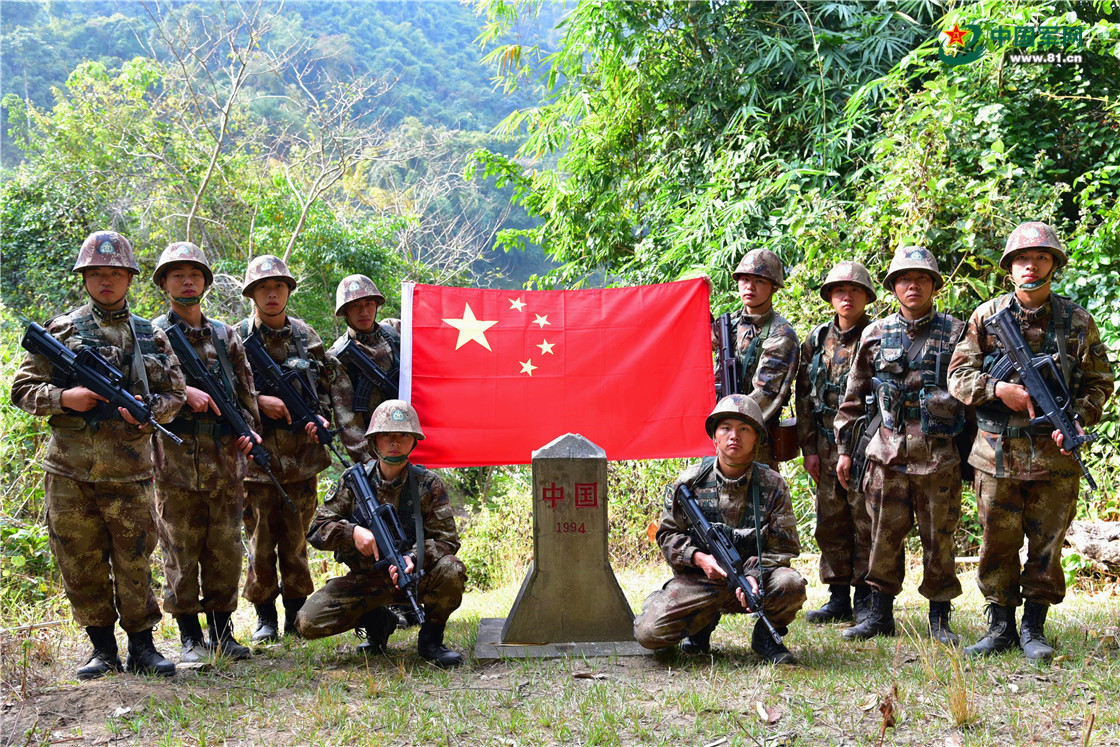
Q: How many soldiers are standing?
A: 8